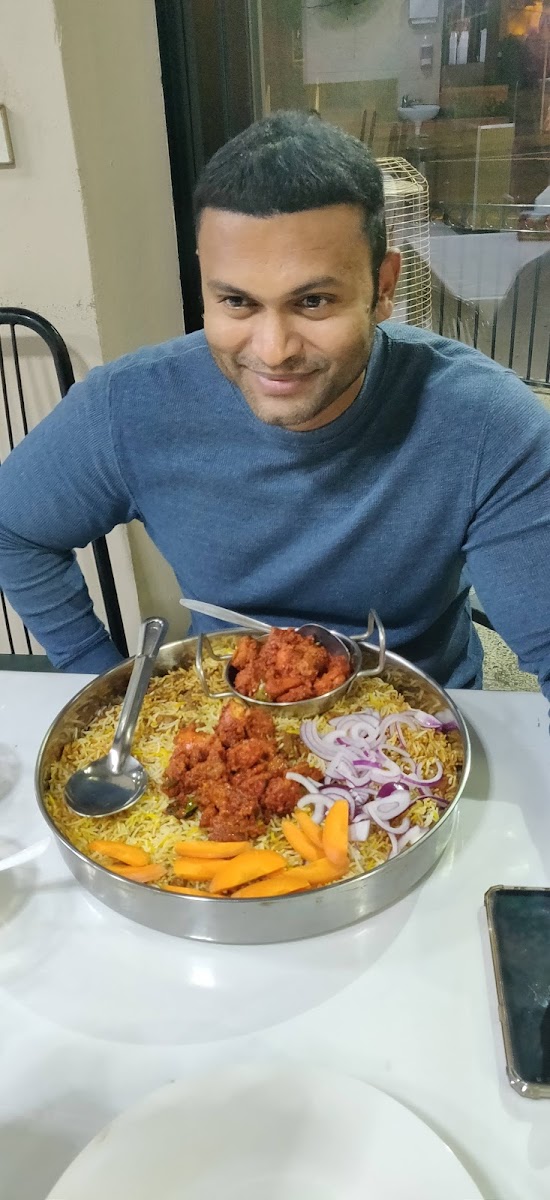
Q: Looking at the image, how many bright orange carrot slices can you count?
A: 11